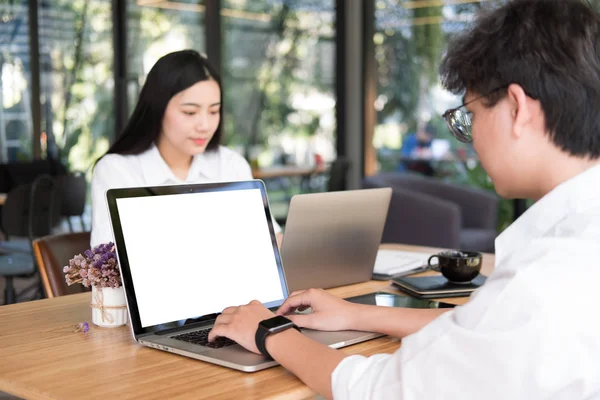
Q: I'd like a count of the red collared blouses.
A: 0